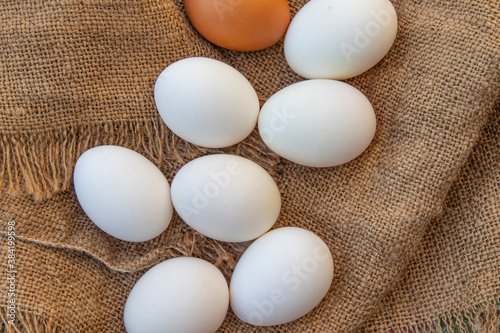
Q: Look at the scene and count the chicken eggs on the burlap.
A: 8